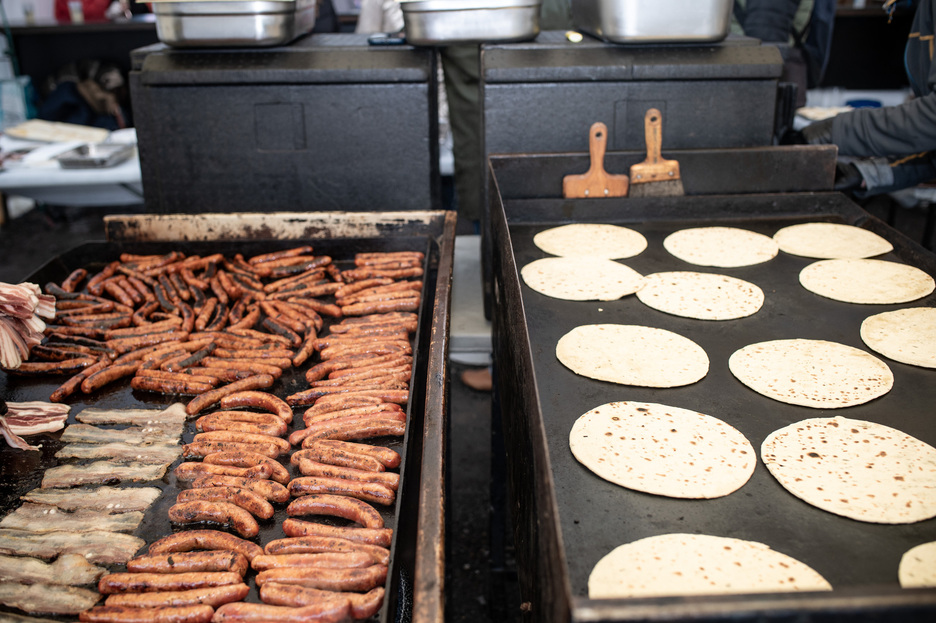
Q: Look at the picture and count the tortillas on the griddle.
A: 13